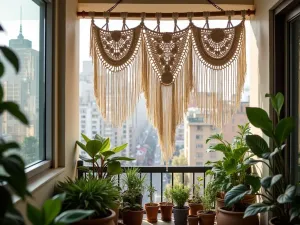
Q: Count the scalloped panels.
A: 3